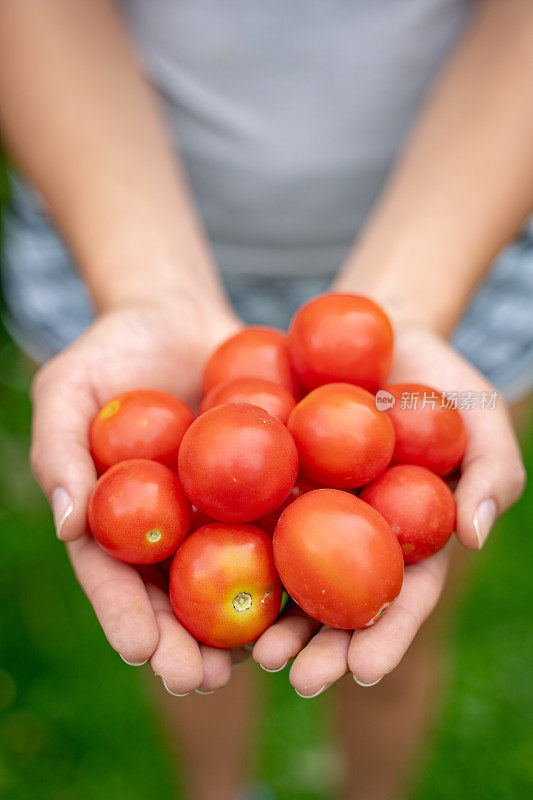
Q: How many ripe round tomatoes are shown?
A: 11